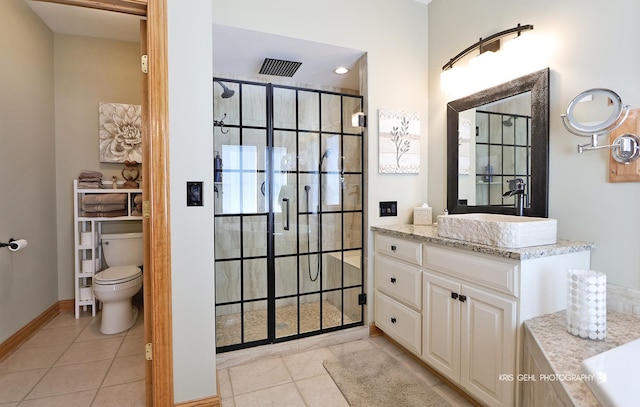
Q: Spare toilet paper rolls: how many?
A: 3